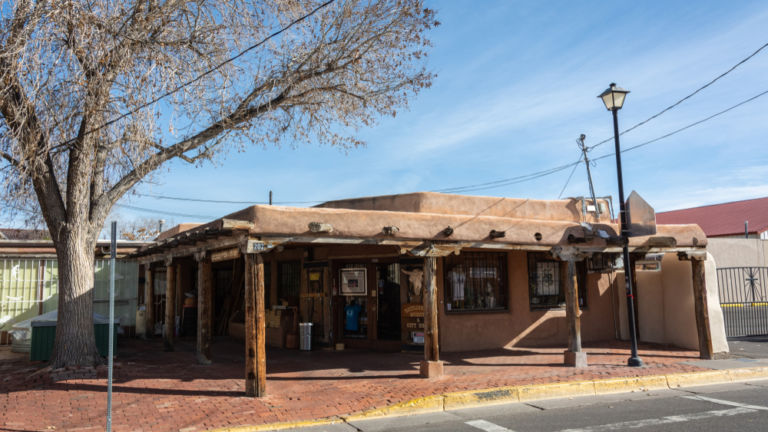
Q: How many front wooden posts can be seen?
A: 4